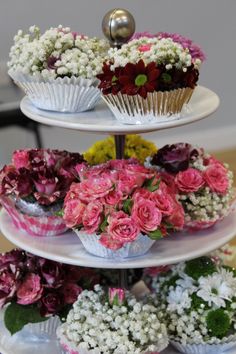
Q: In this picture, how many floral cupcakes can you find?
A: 10